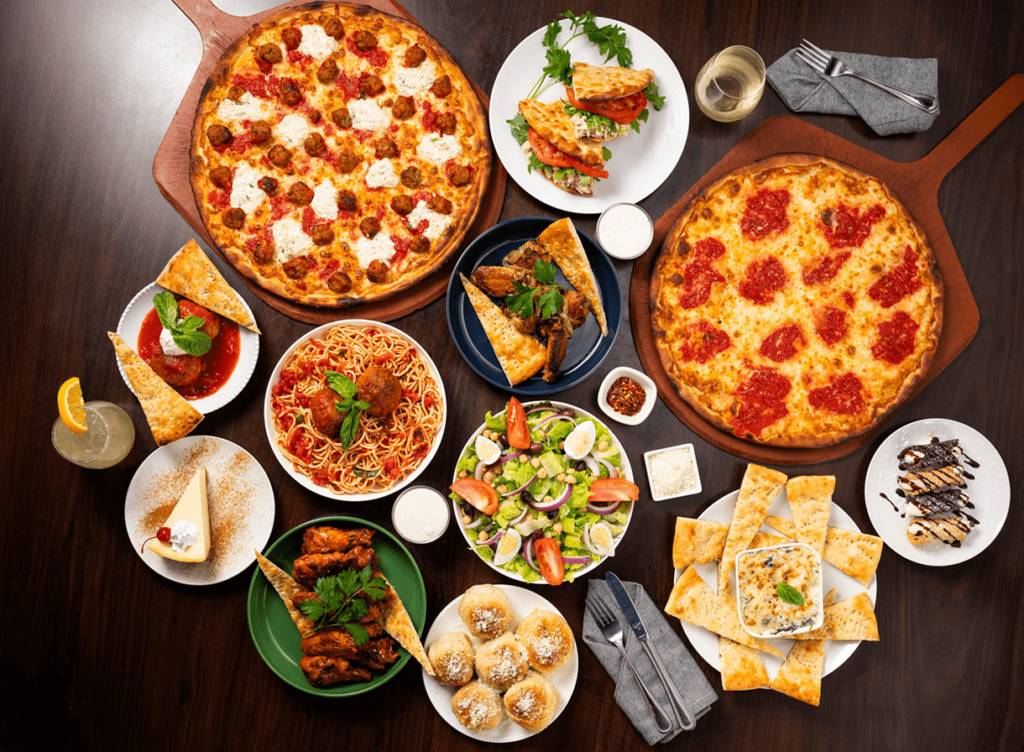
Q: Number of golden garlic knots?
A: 6